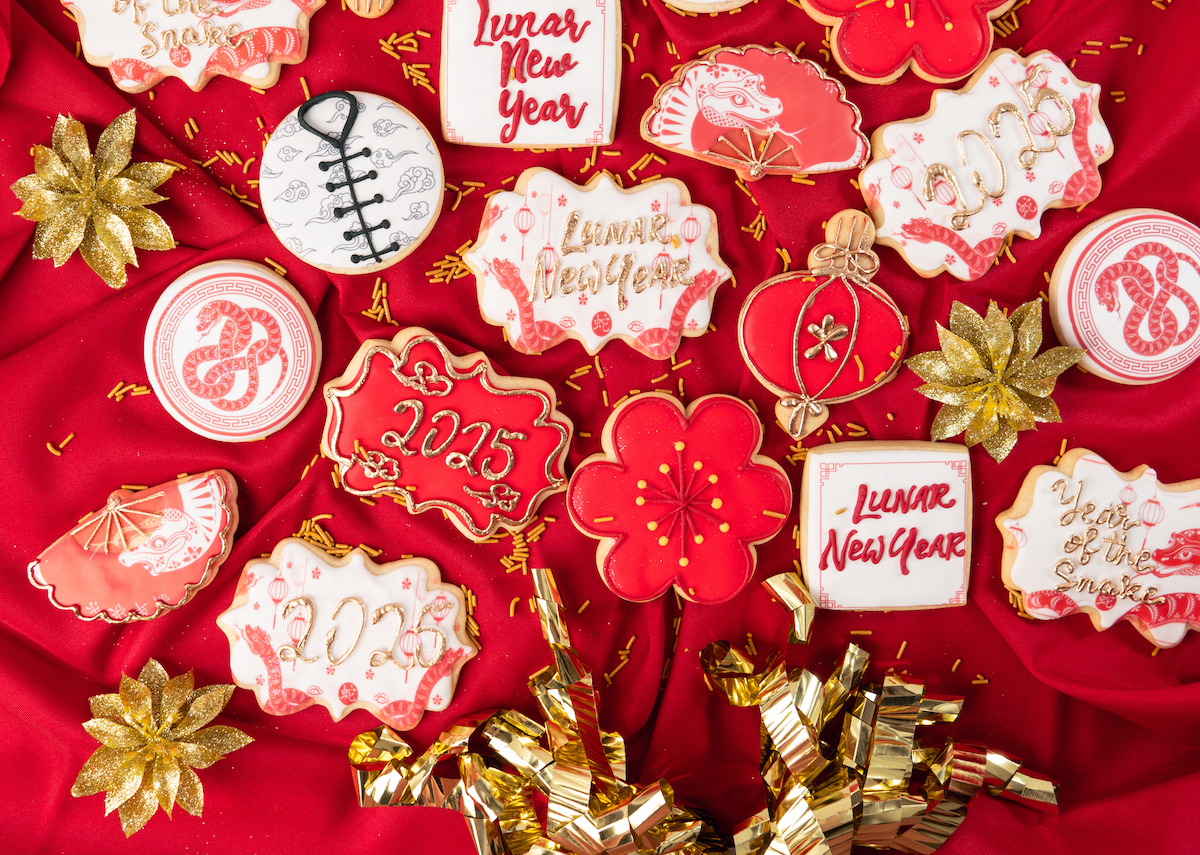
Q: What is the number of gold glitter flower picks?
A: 3